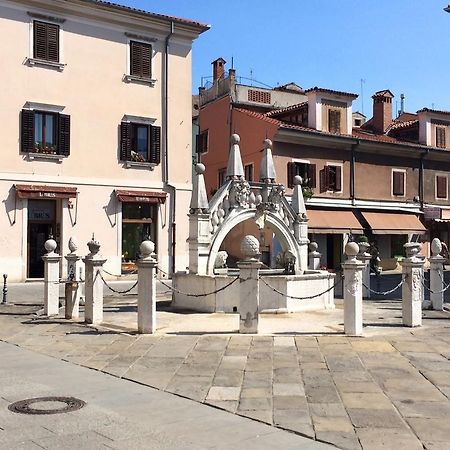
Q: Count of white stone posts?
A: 10